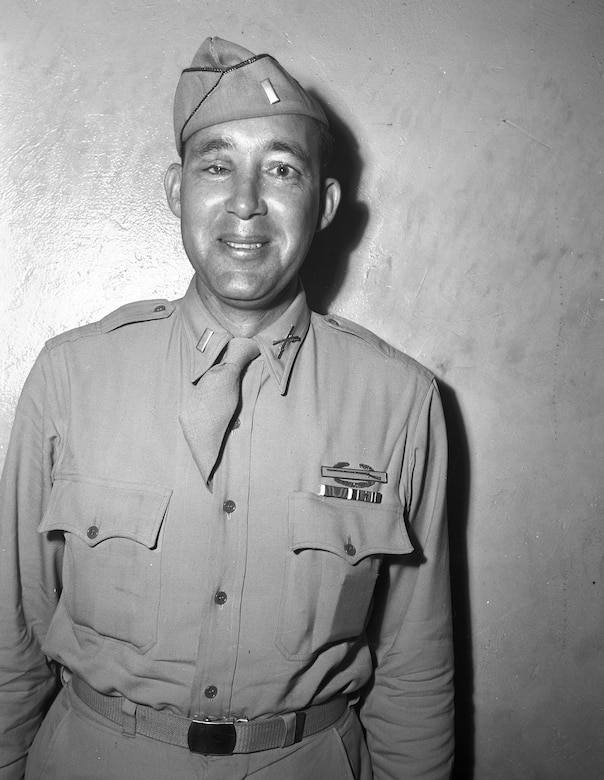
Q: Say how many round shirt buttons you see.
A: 8